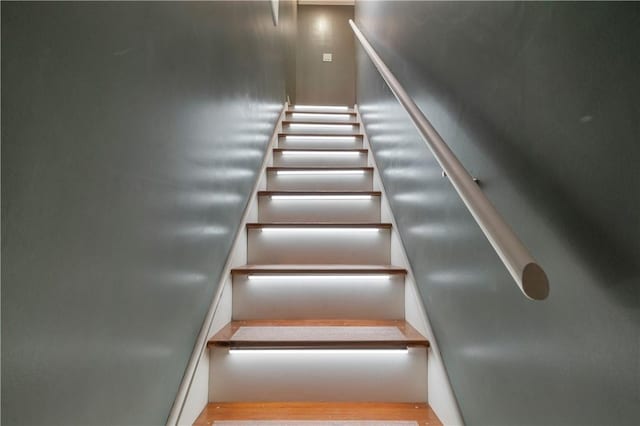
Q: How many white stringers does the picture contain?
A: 2